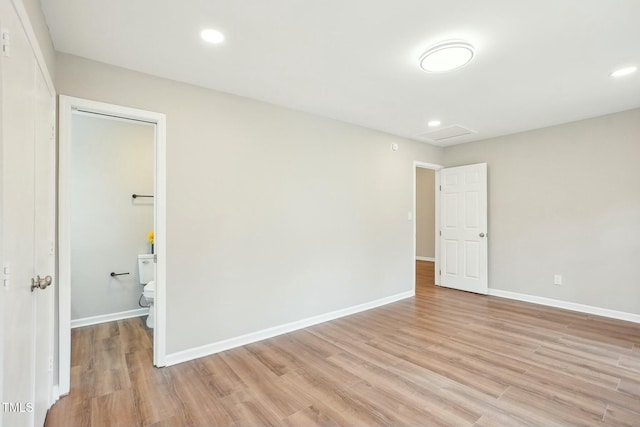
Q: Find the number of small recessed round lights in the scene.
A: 3